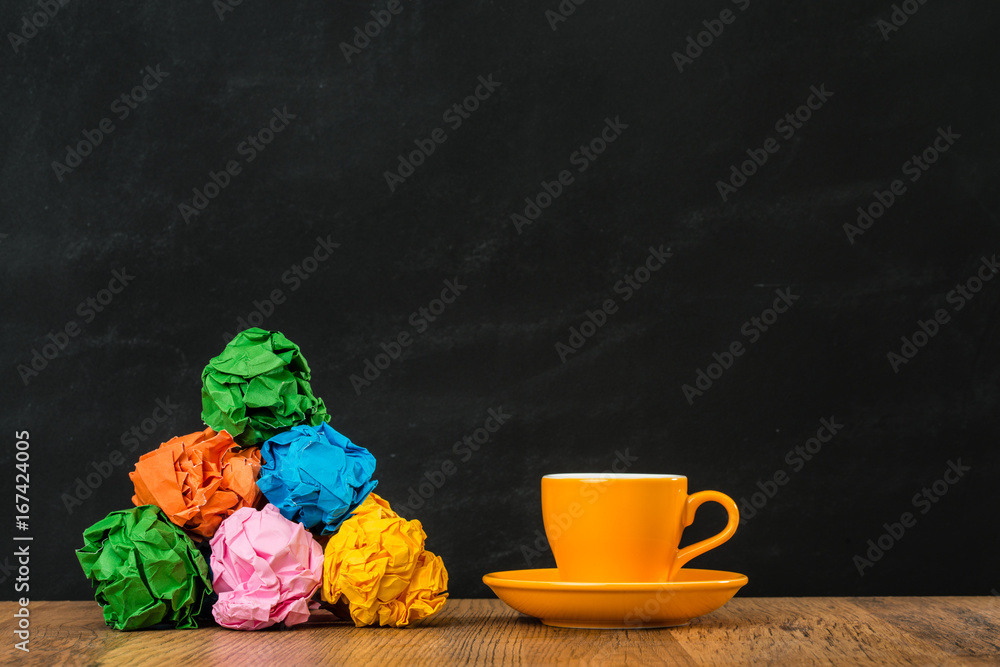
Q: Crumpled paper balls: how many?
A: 6